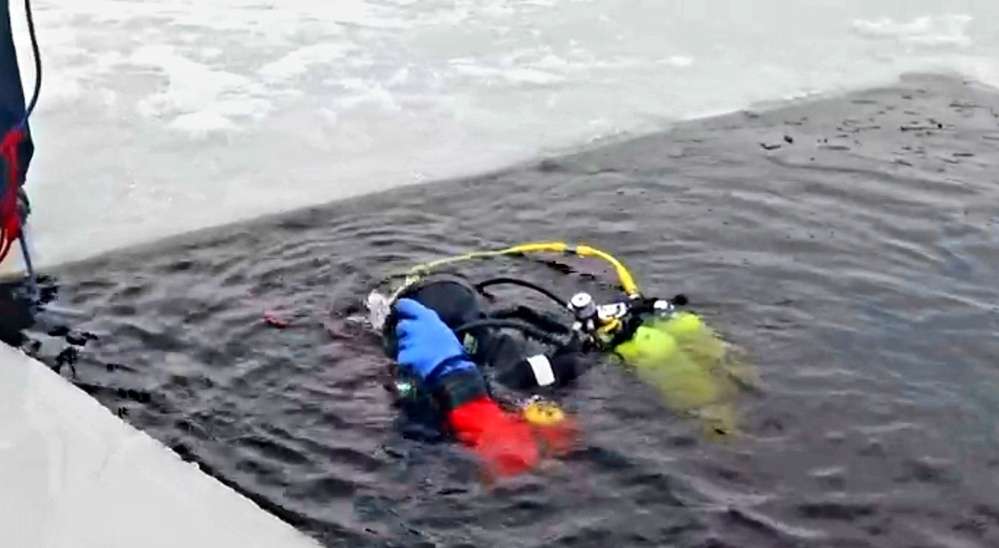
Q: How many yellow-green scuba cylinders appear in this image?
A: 2